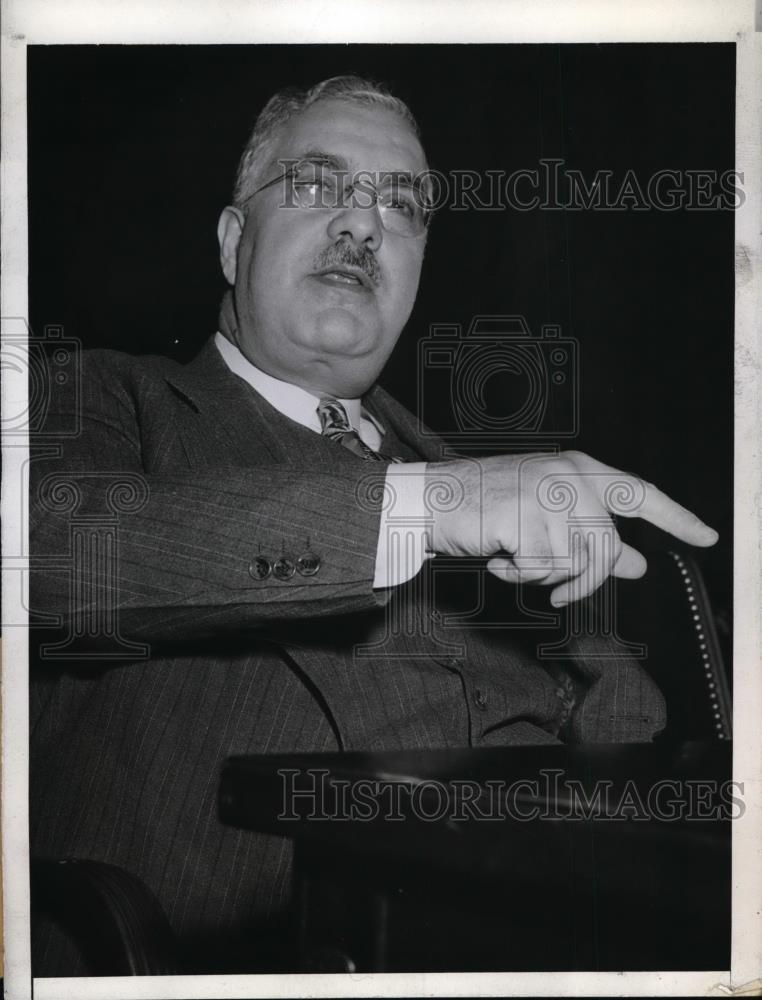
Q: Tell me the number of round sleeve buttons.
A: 3